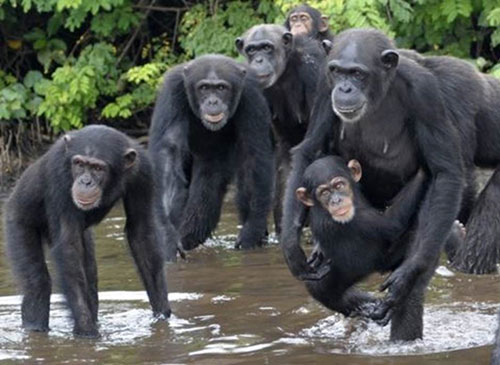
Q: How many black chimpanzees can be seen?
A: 6